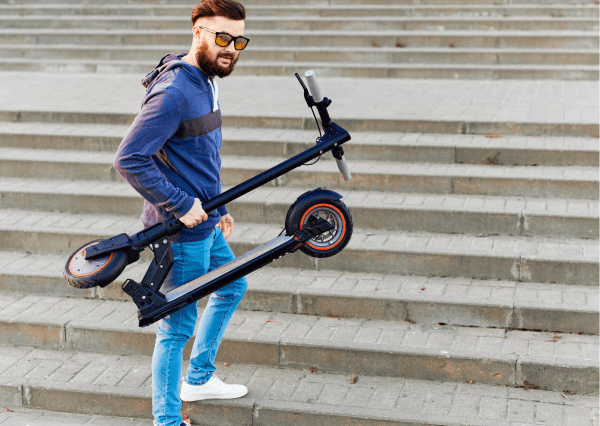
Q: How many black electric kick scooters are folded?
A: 1